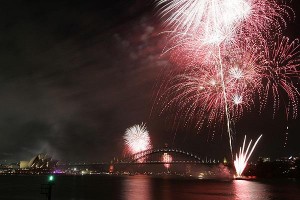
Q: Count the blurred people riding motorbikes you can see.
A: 0